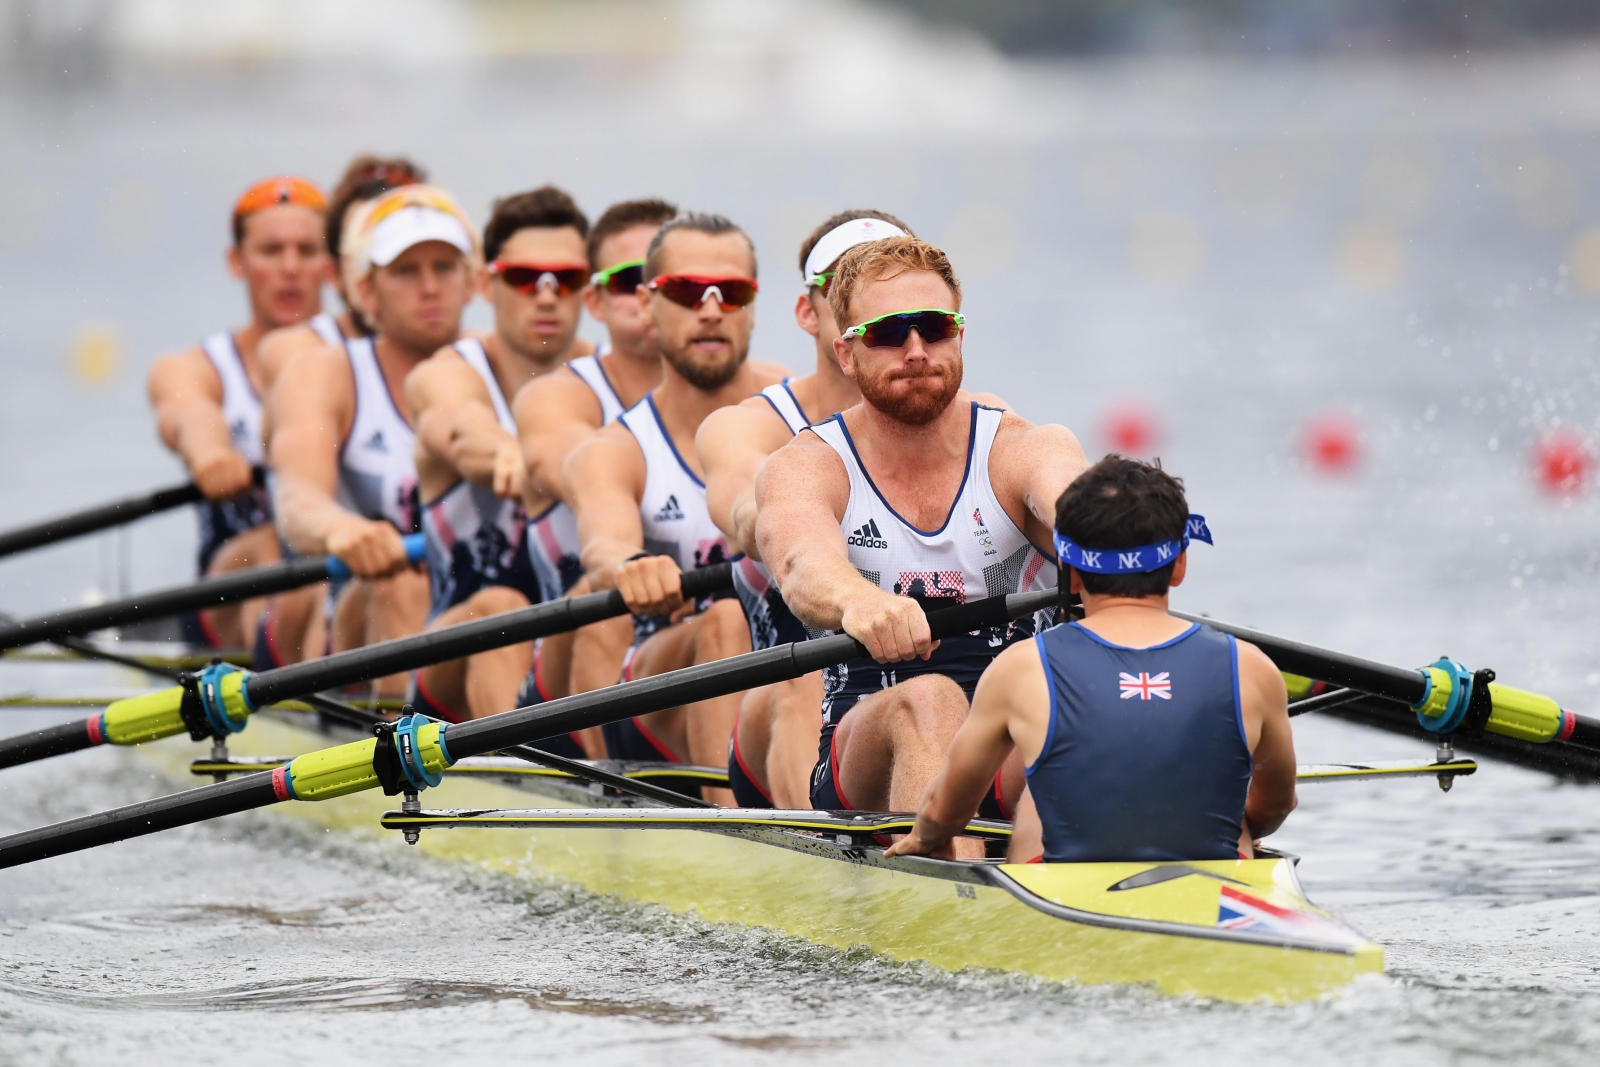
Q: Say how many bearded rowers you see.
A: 2